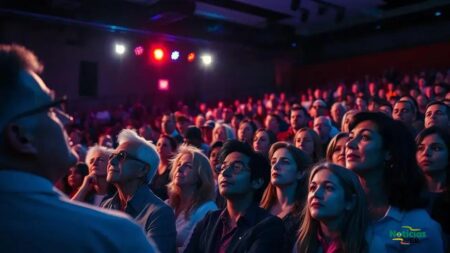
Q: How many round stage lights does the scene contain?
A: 6